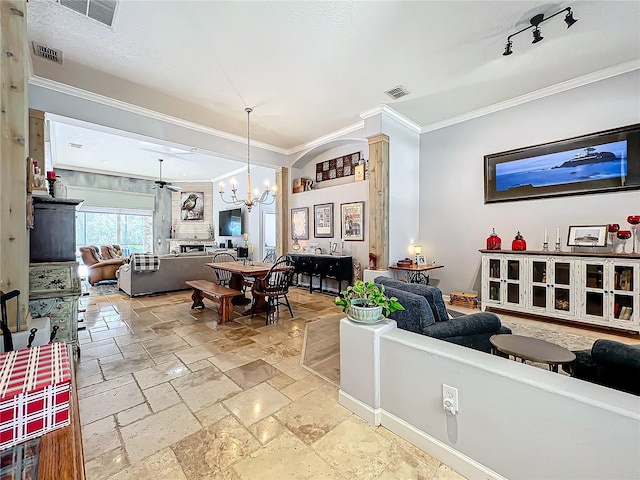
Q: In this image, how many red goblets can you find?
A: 3